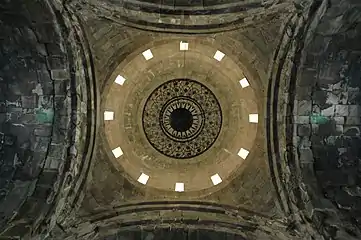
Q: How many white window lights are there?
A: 12